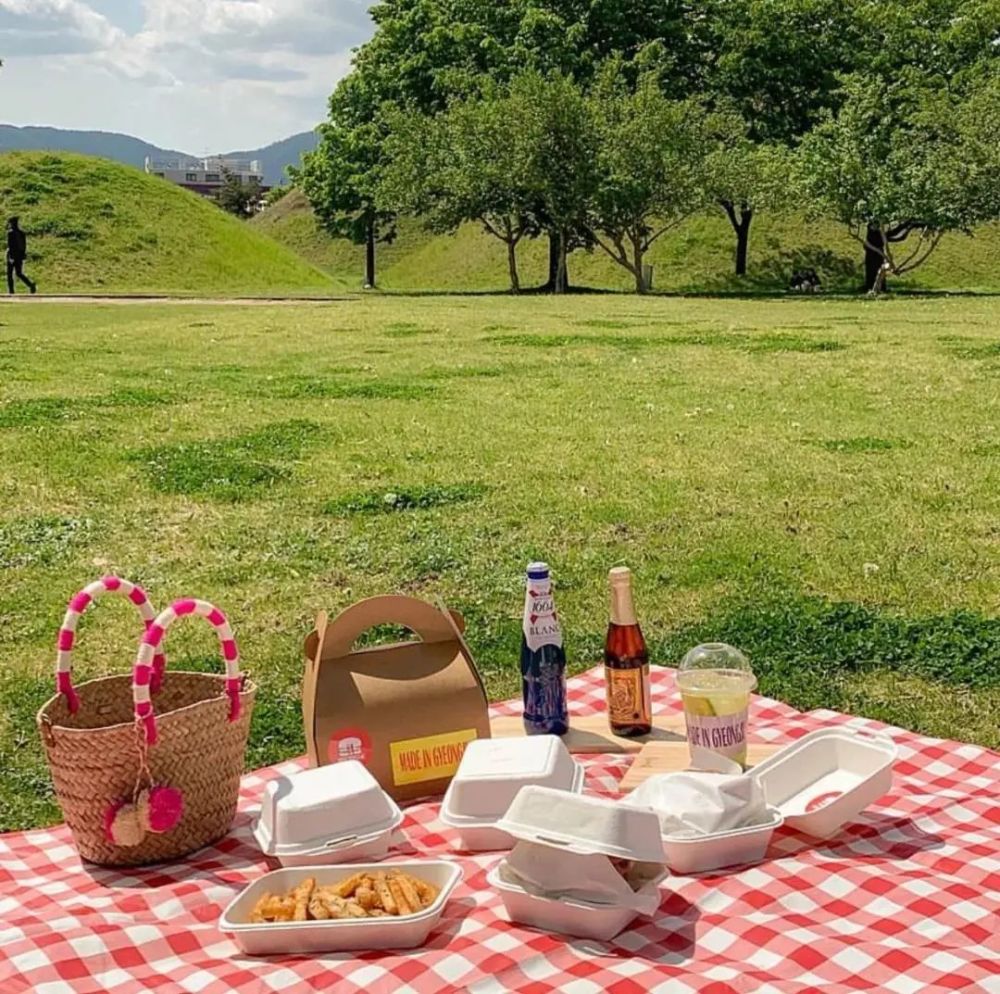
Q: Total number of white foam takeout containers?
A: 5